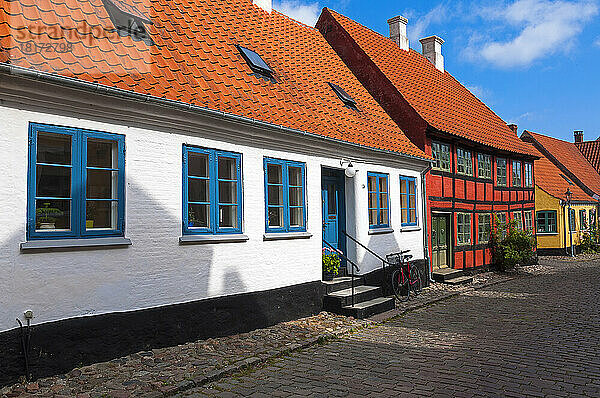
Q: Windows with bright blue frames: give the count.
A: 5